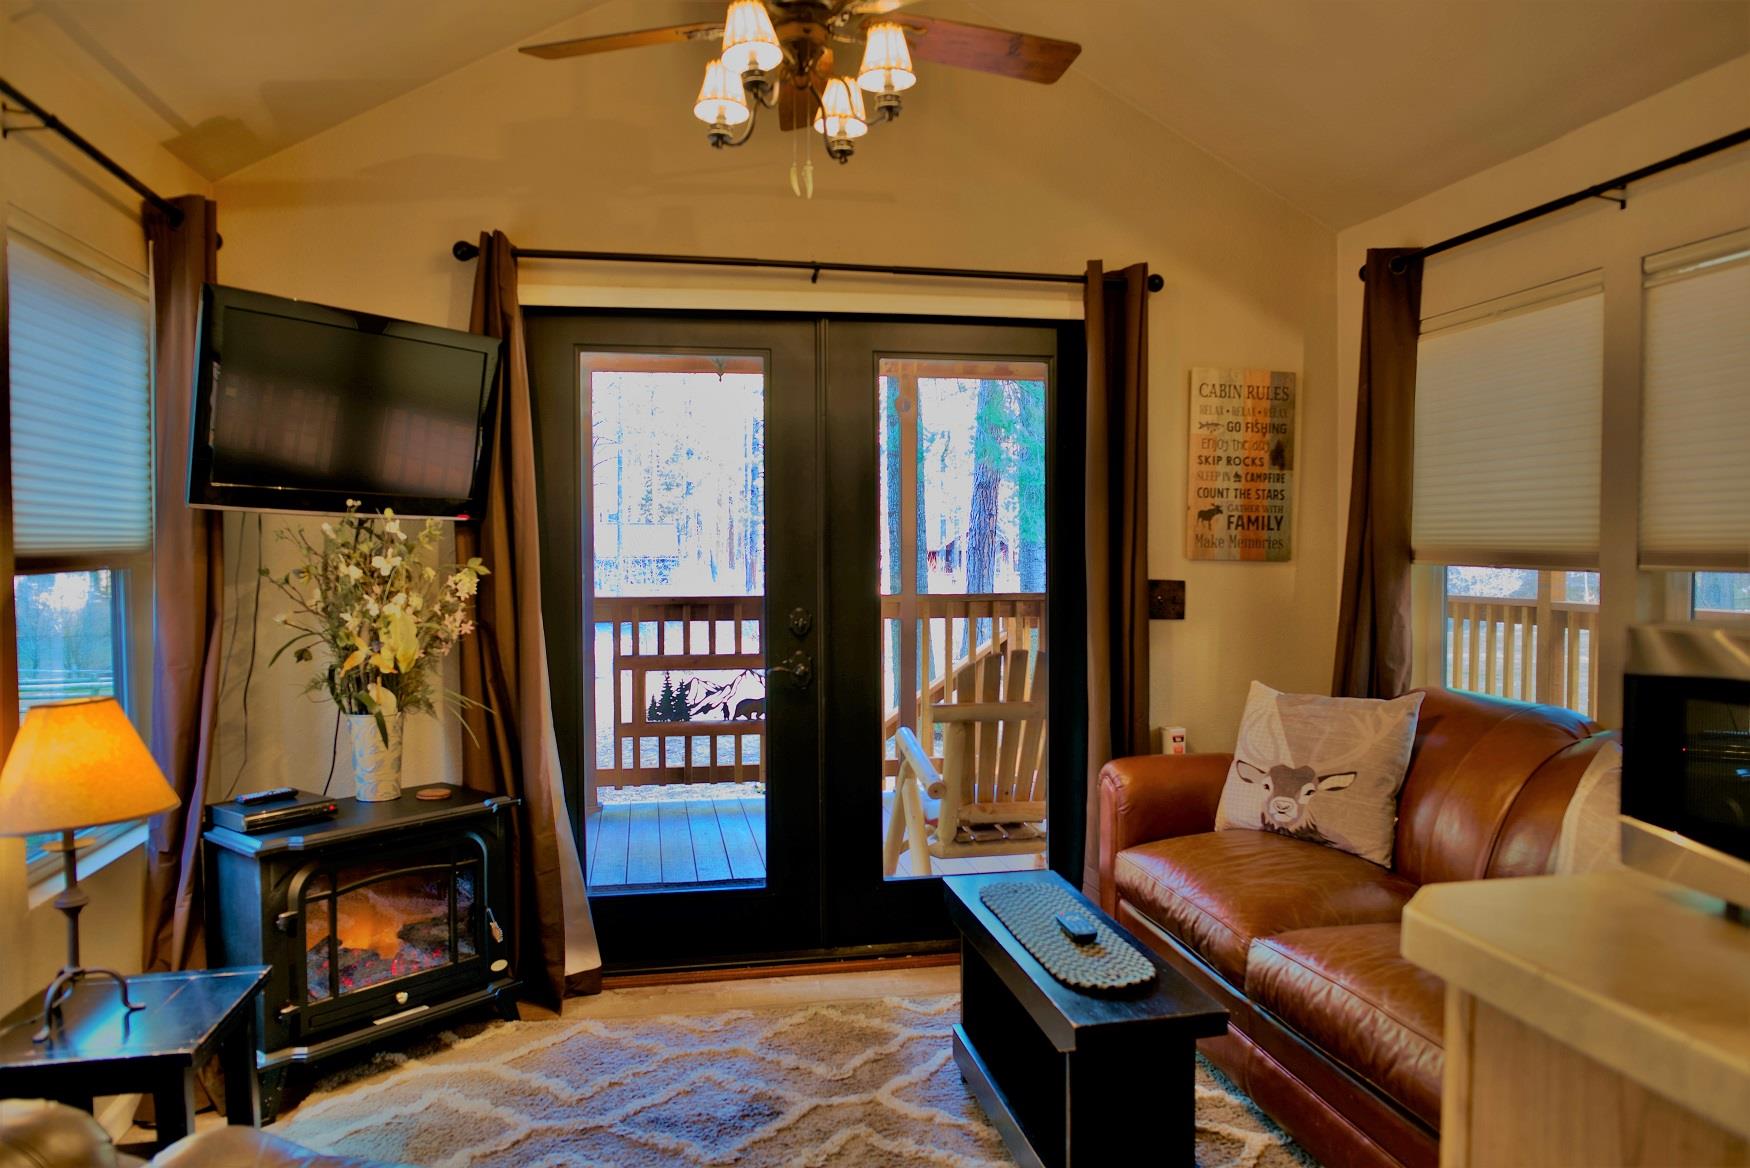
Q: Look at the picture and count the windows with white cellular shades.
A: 3